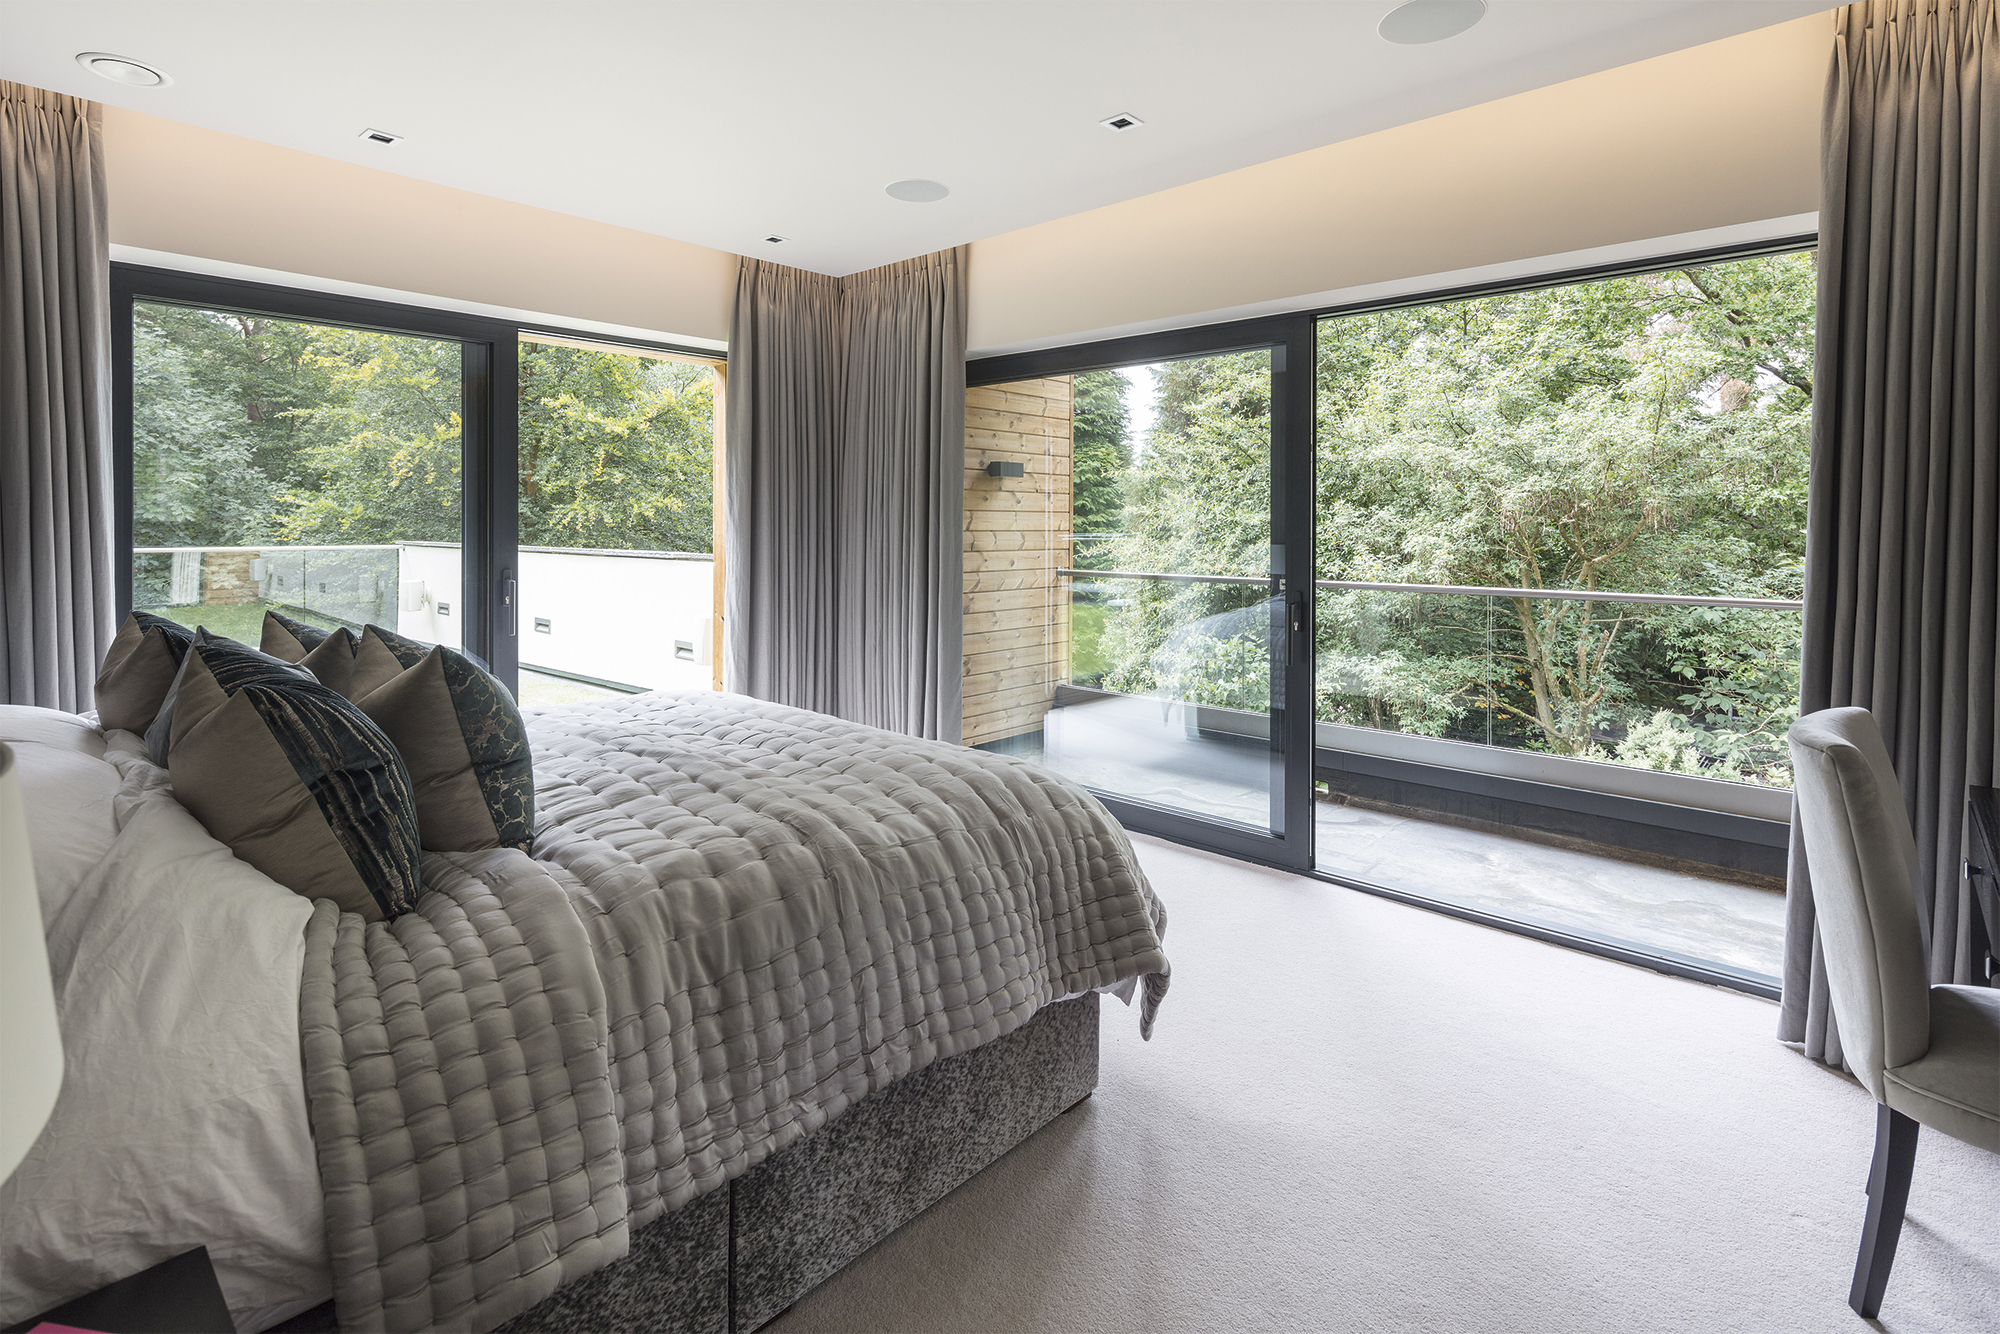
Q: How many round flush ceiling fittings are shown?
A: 3